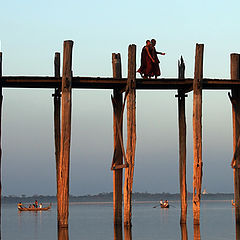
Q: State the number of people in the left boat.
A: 5